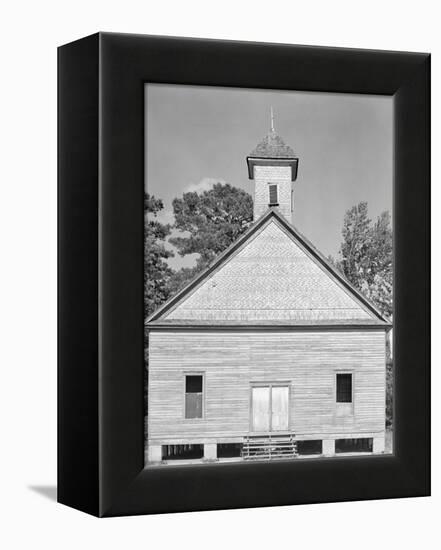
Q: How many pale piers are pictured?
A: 4